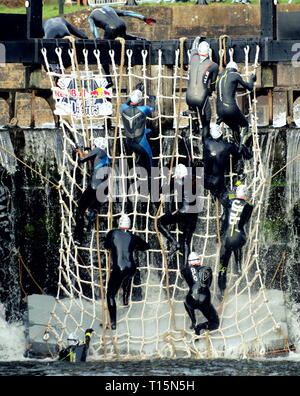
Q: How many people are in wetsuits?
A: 12